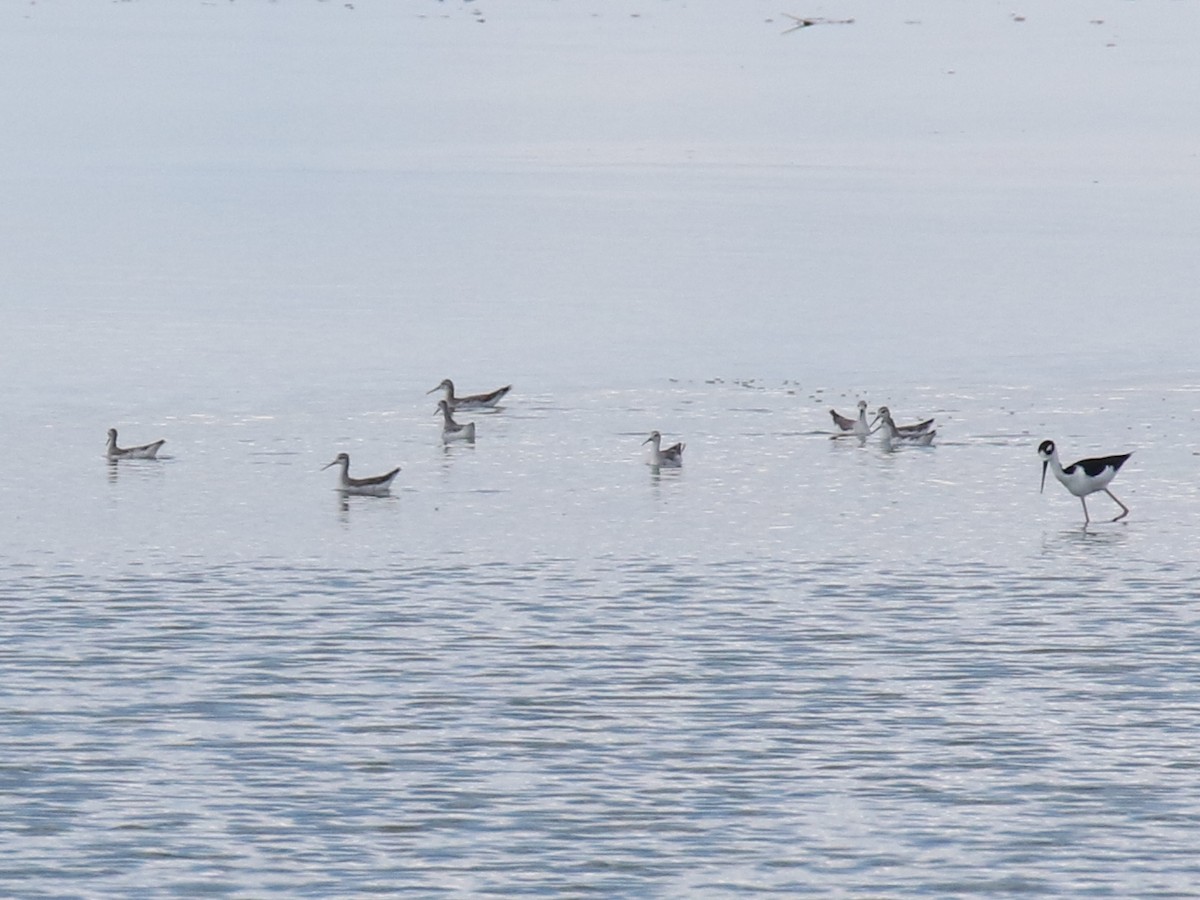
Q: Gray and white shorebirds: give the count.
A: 8